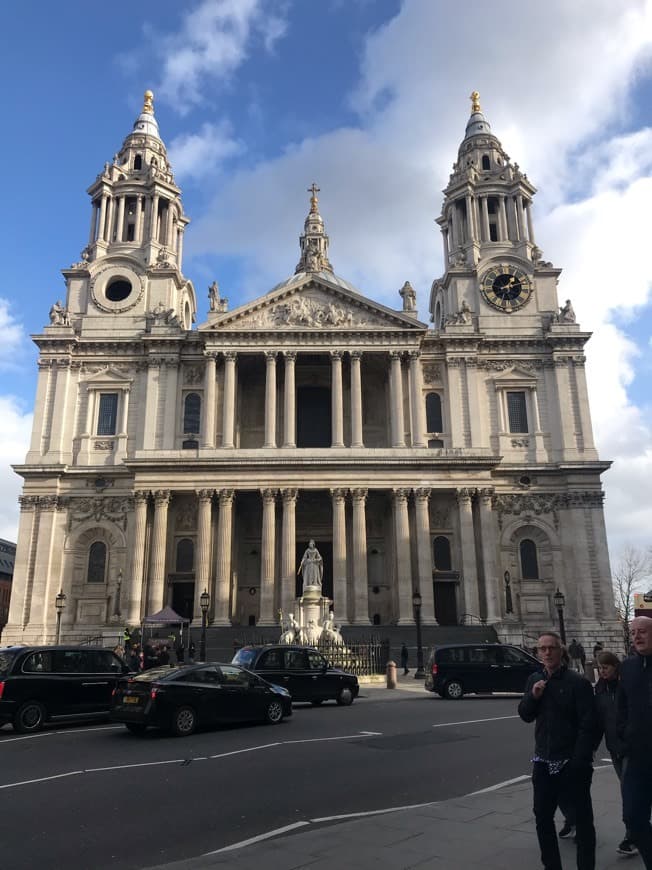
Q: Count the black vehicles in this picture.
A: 4